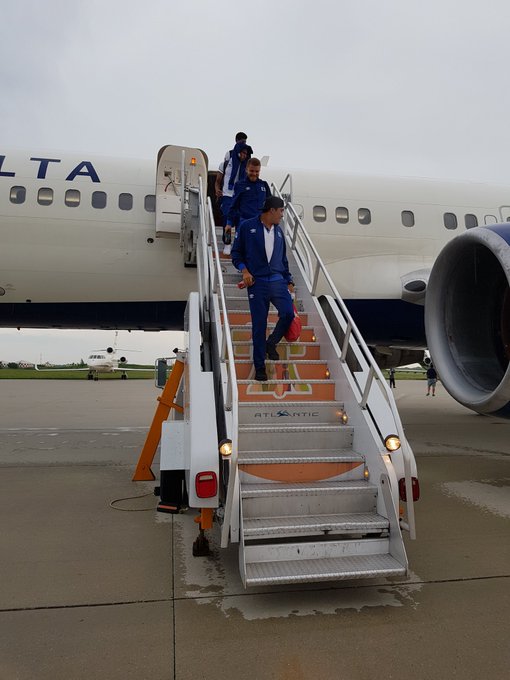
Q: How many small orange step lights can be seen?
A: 4